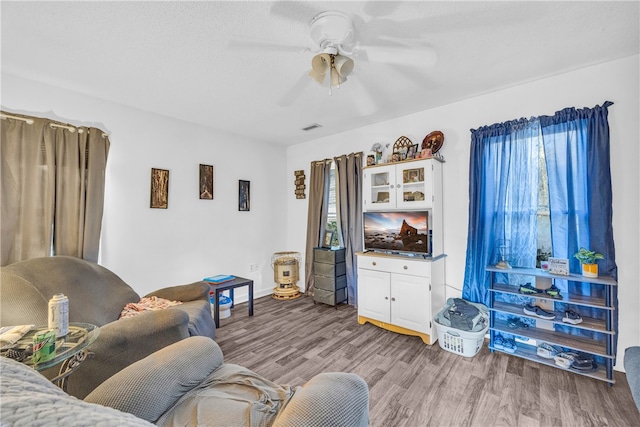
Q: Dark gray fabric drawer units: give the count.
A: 1